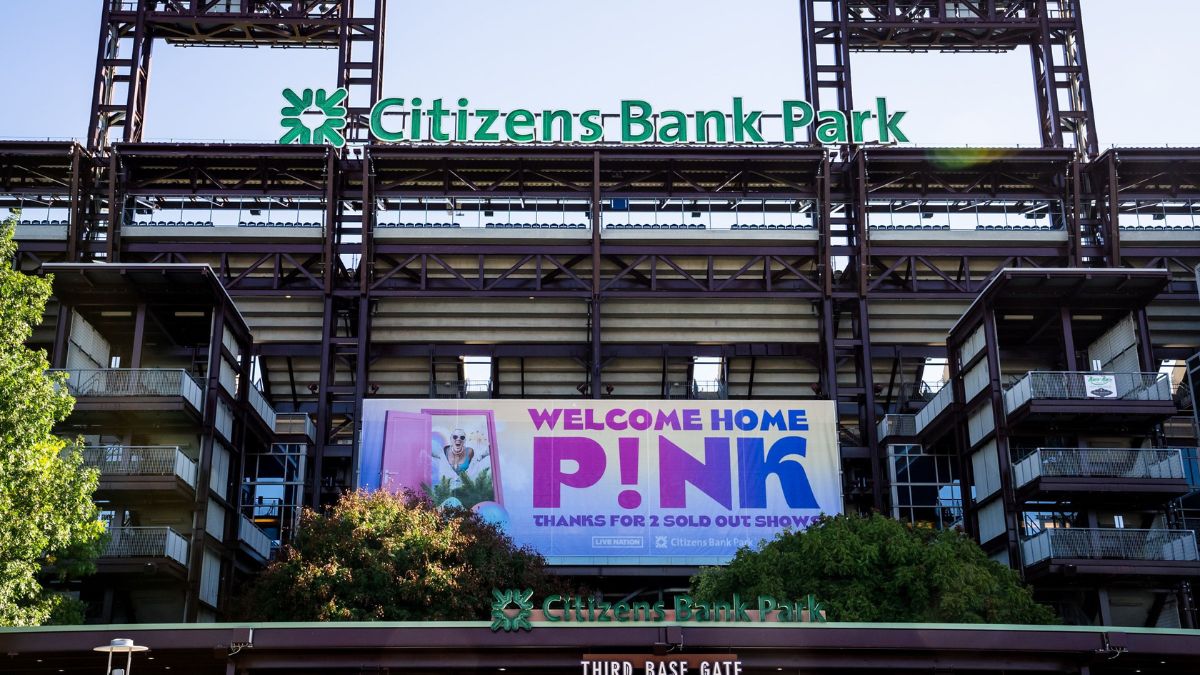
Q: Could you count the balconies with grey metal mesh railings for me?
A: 6